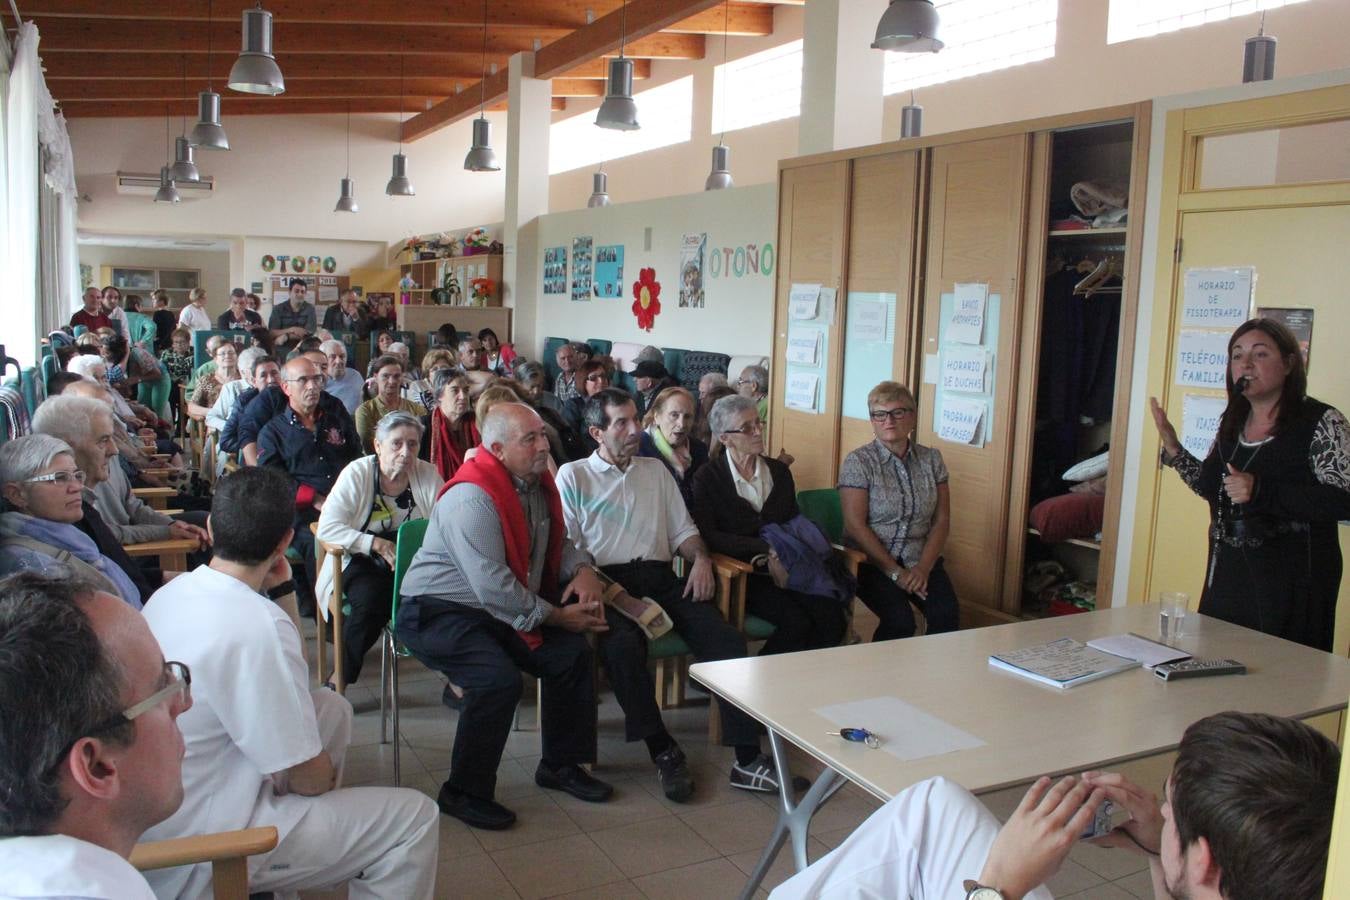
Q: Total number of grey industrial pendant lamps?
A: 13